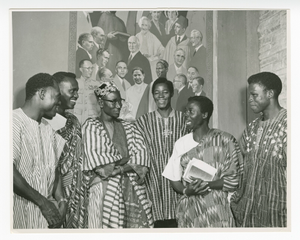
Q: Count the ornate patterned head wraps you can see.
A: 1